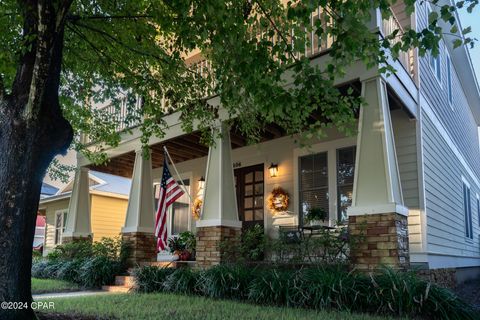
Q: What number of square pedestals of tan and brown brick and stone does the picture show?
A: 4